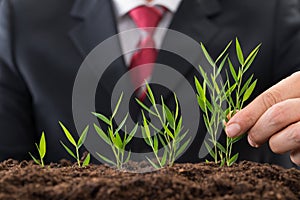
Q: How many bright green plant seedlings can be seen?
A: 5